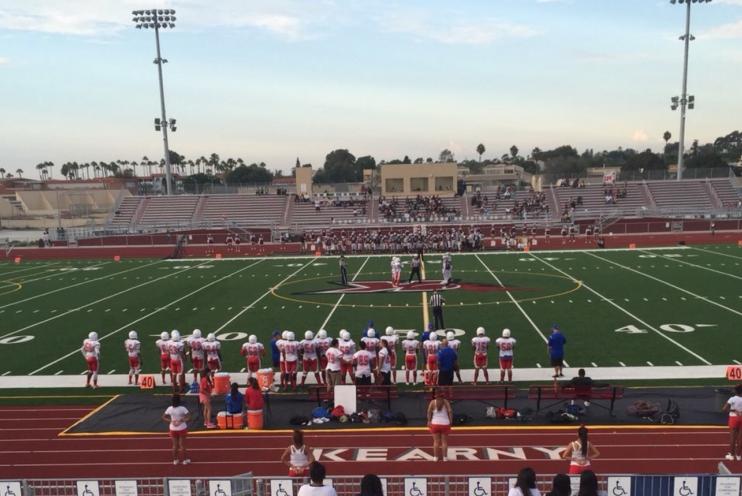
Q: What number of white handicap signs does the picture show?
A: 8